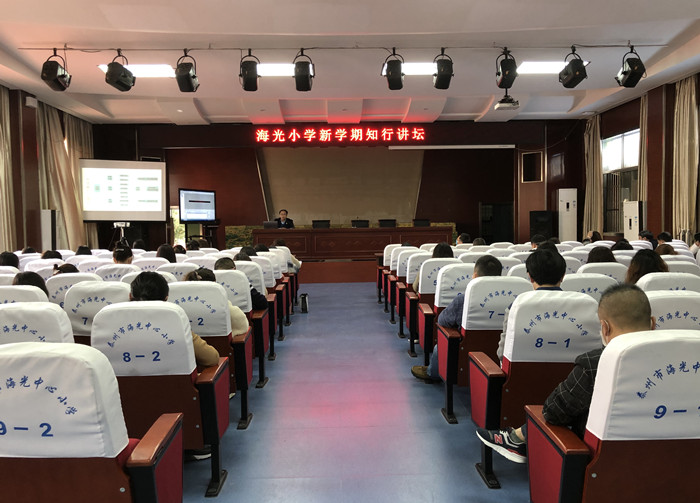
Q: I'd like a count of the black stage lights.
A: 10